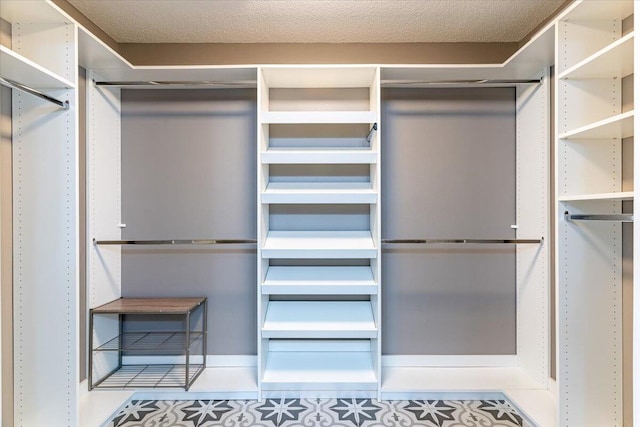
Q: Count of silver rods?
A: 6